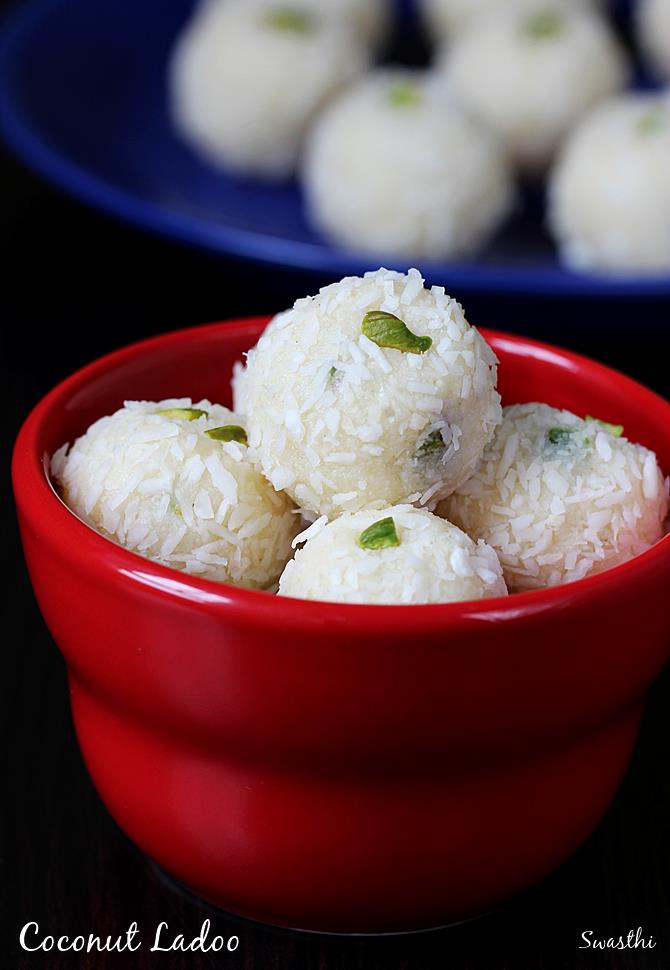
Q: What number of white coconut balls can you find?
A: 11